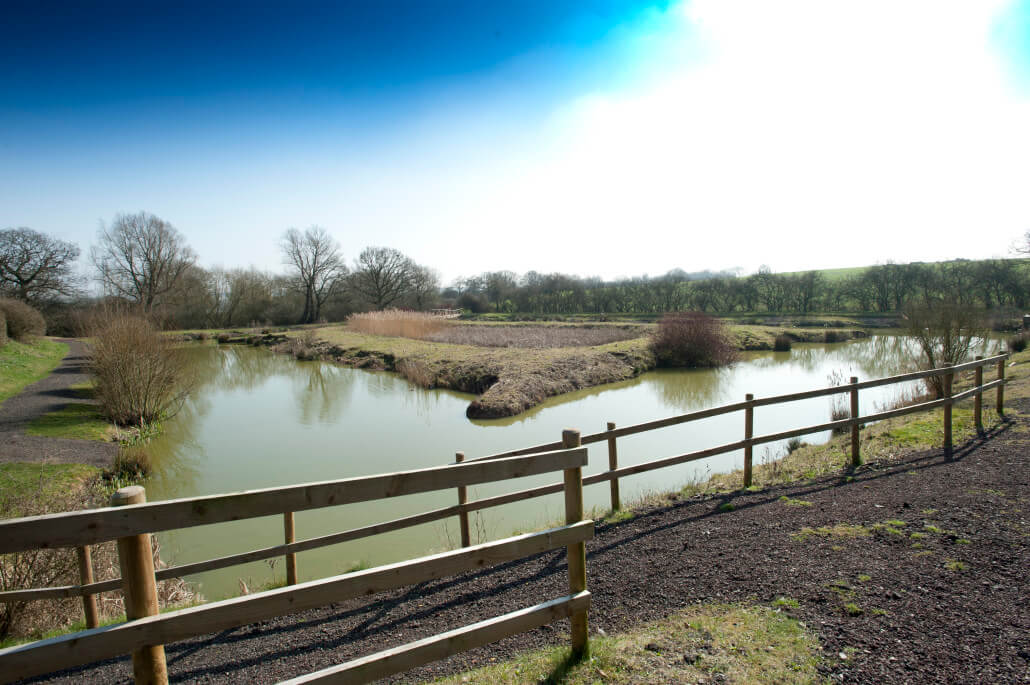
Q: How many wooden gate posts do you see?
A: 11